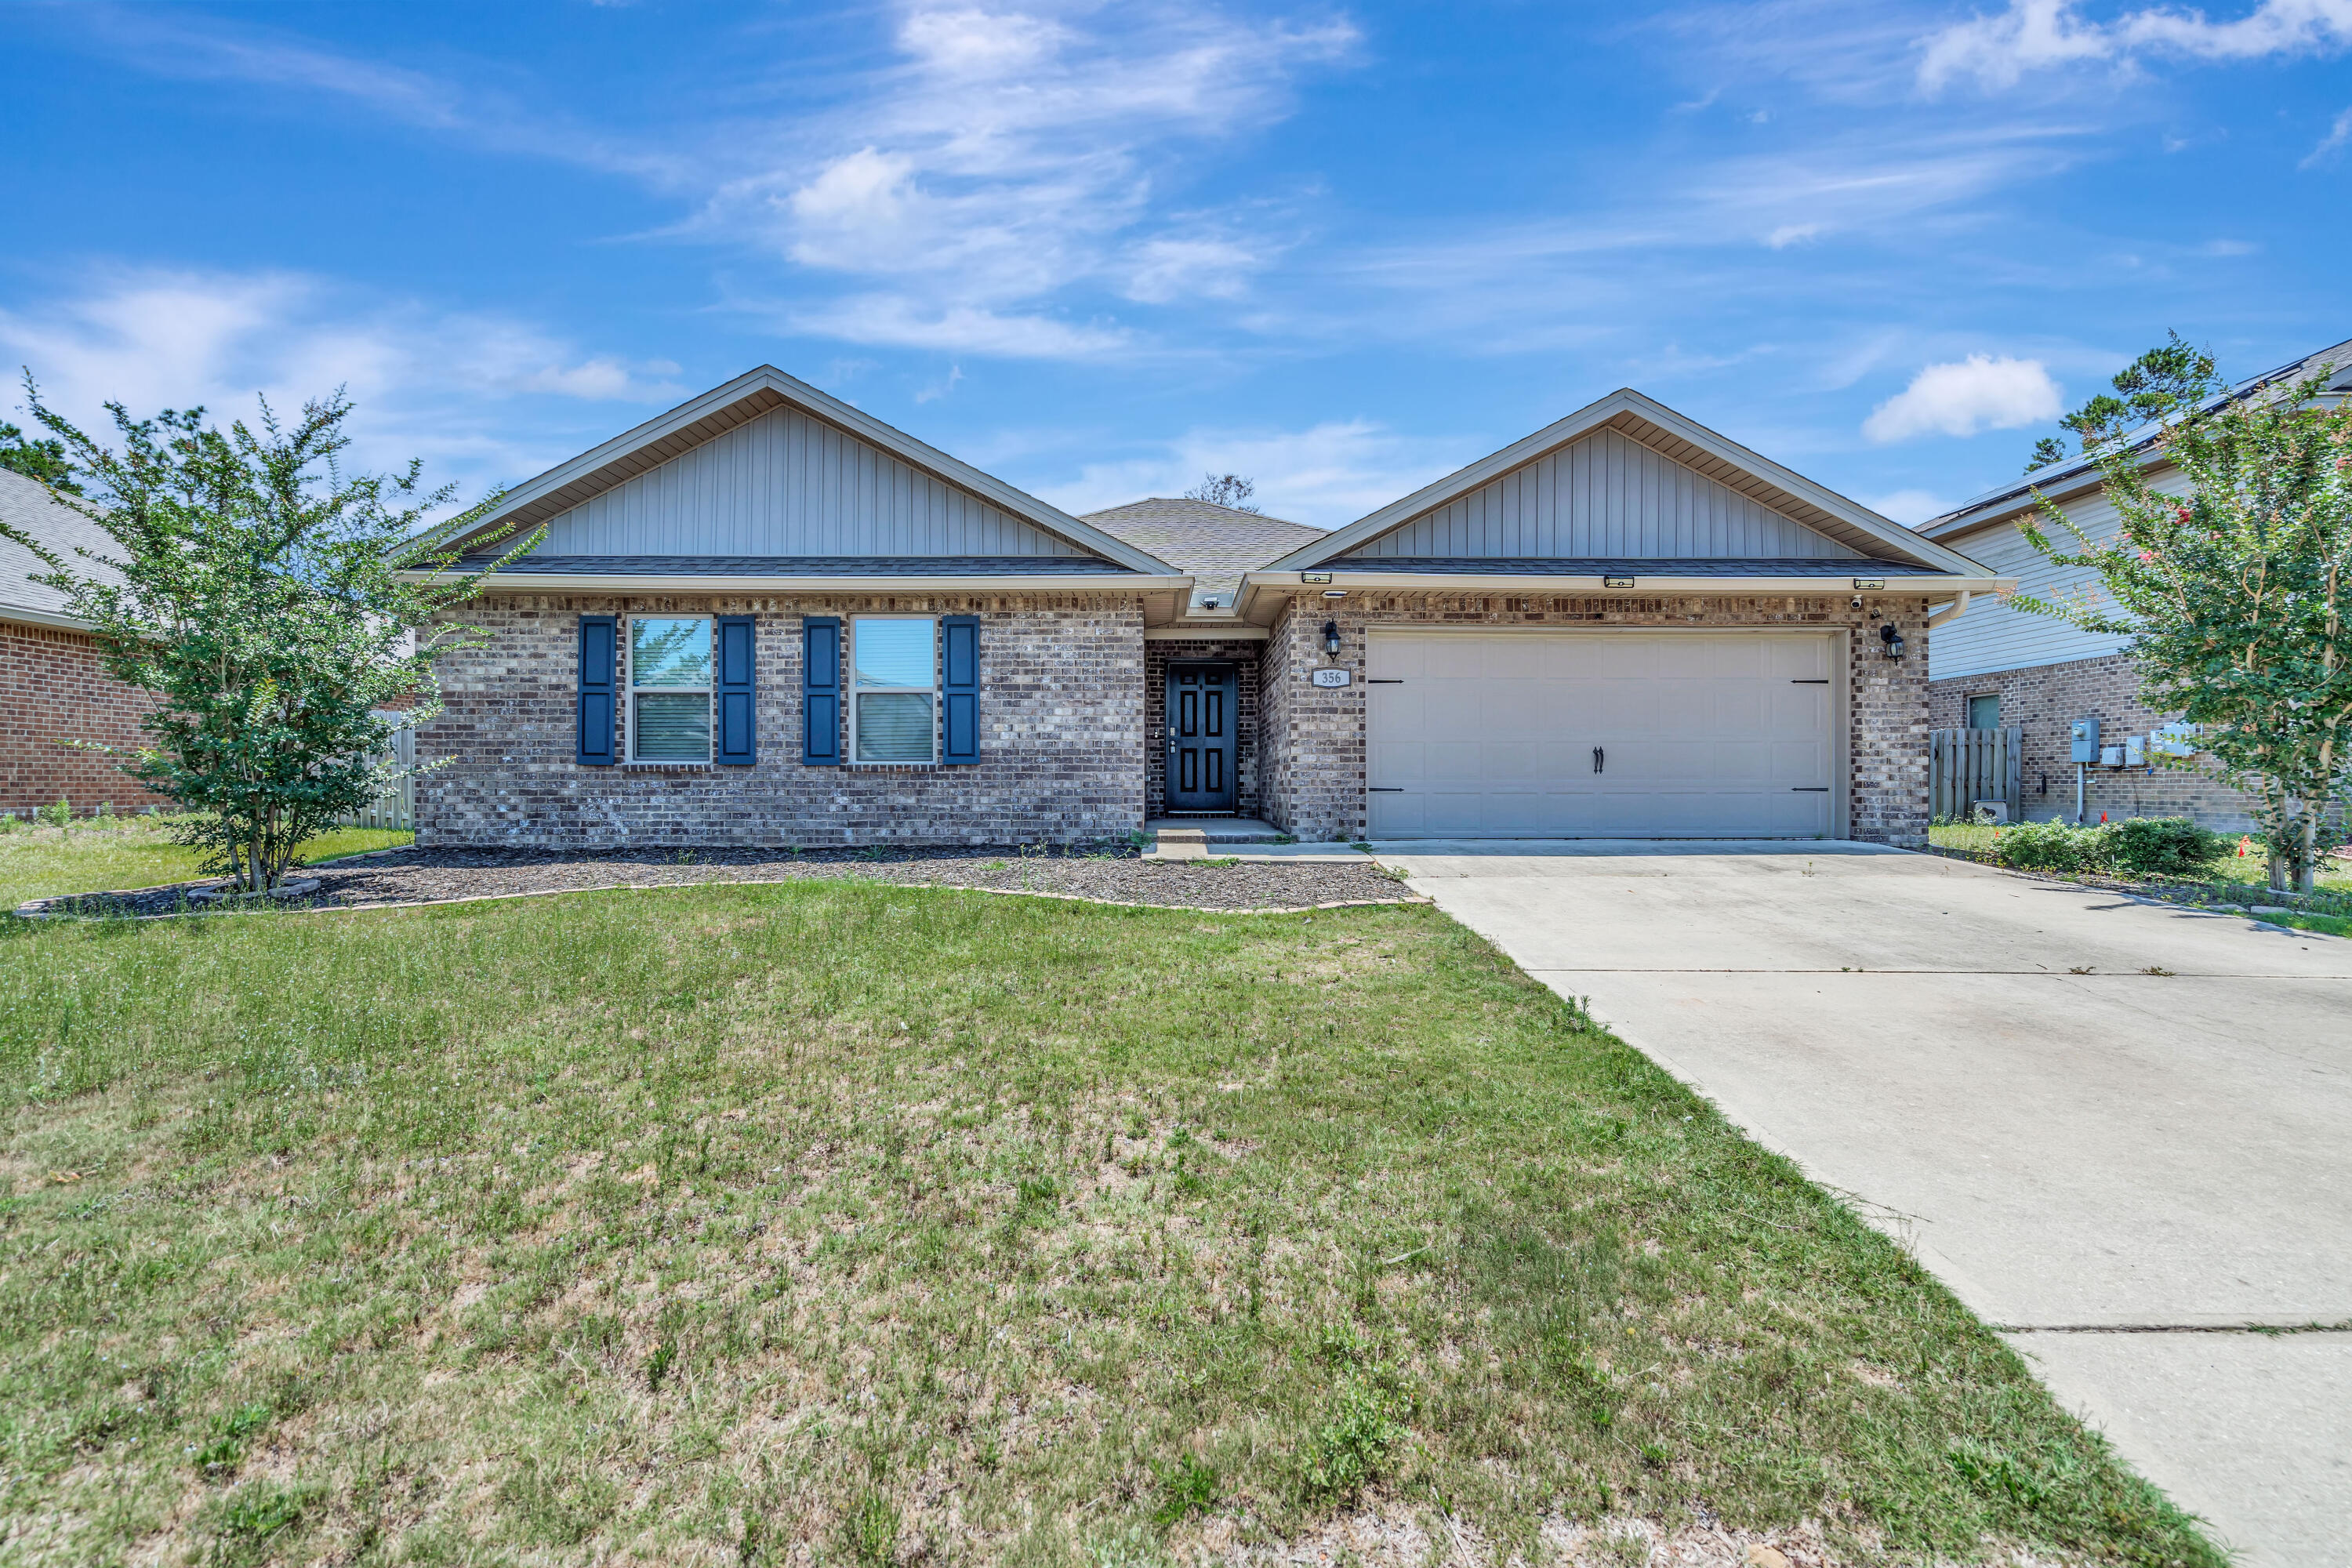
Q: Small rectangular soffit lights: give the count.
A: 3